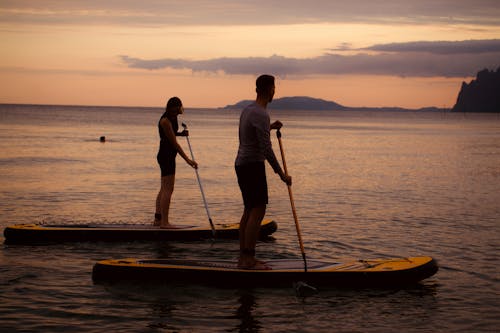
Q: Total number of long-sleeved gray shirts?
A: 1